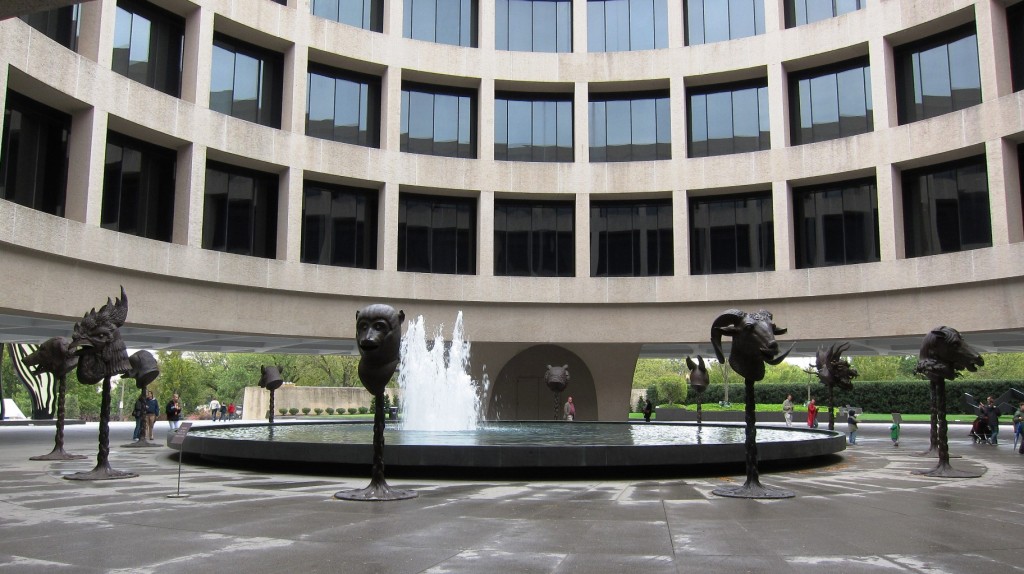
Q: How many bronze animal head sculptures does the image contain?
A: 11